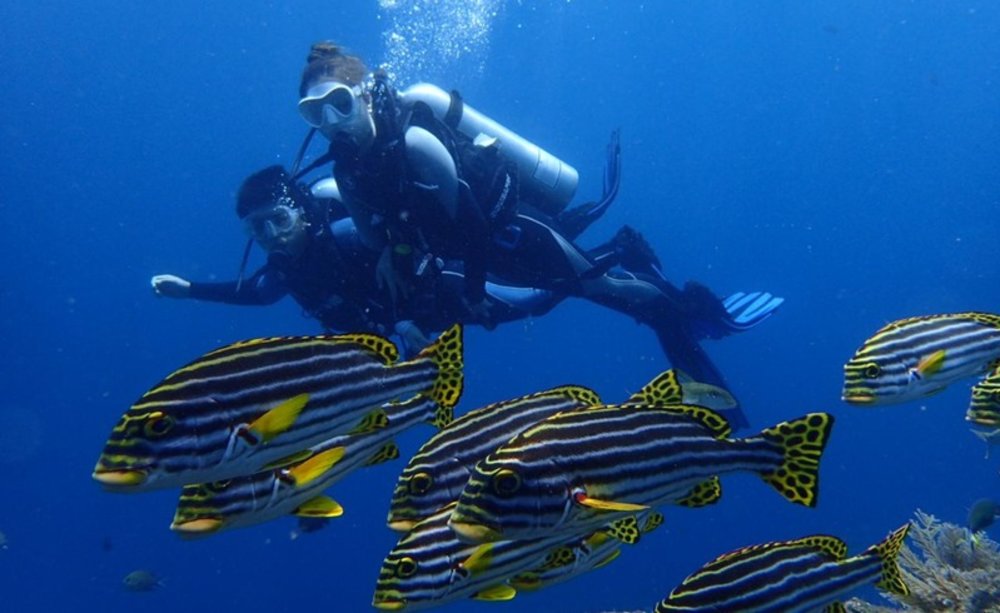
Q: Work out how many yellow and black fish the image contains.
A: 9